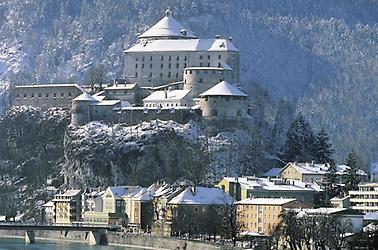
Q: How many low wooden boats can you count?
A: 0